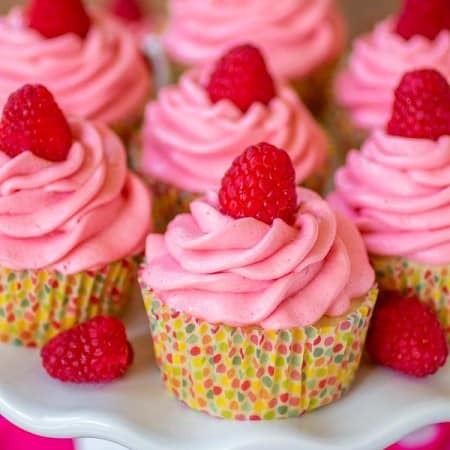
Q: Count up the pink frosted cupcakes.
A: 7